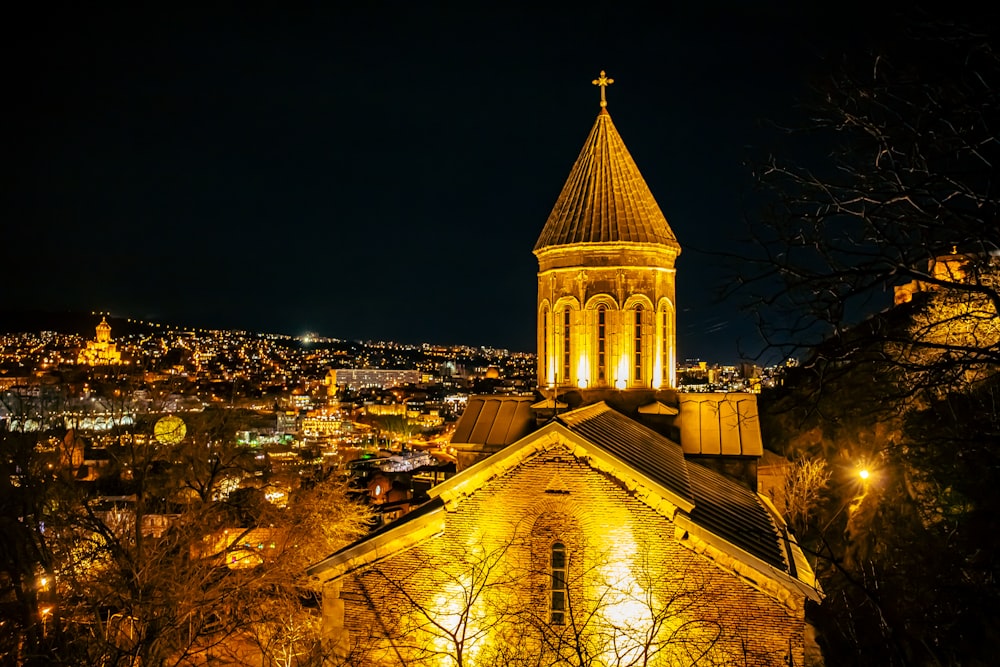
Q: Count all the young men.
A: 0